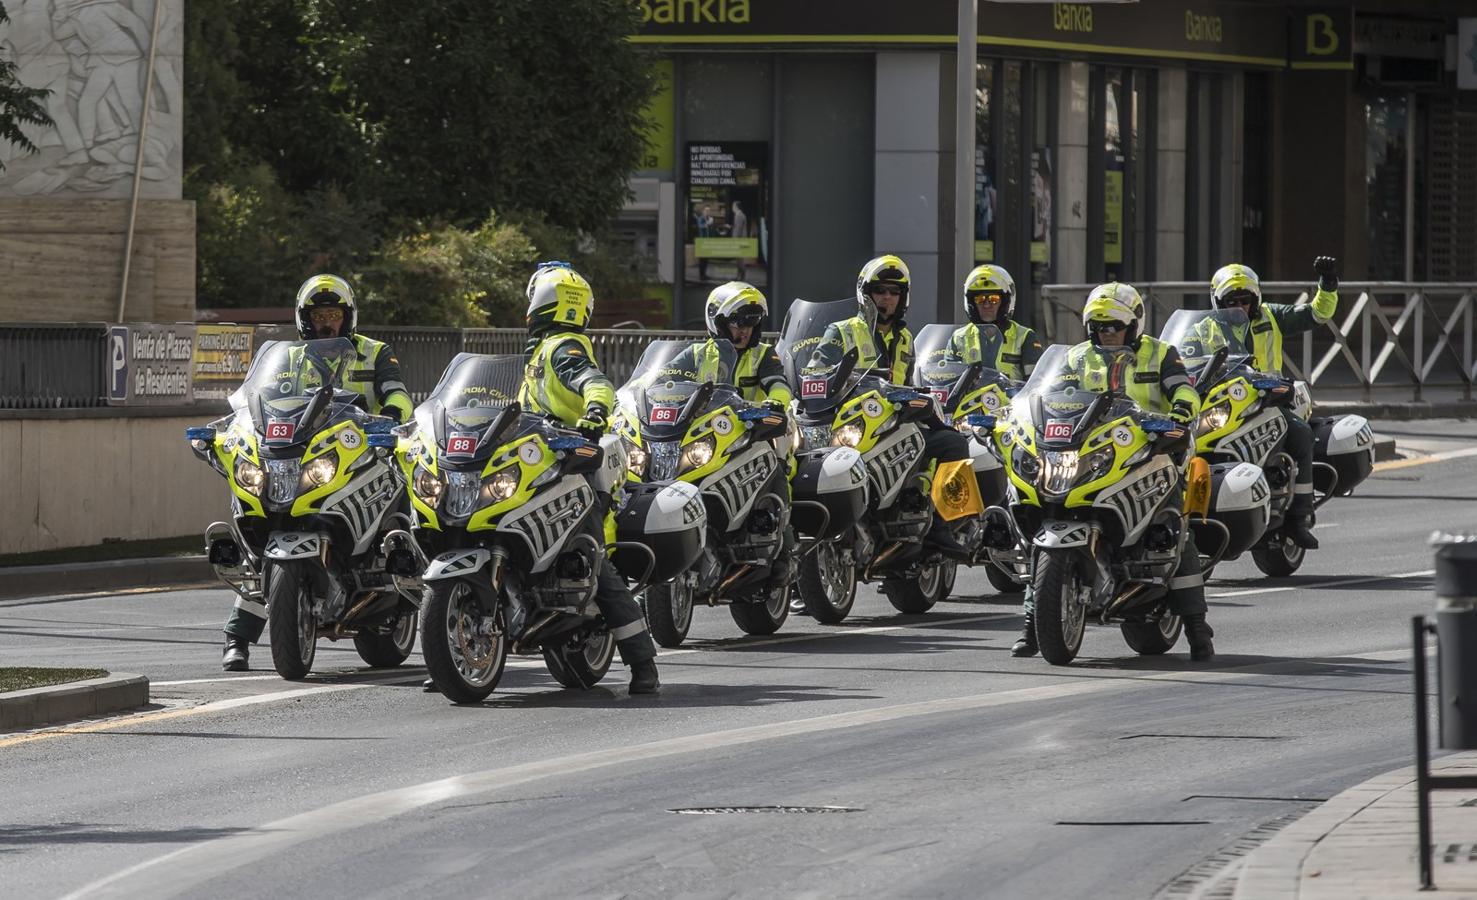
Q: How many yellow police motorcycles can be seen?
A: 7